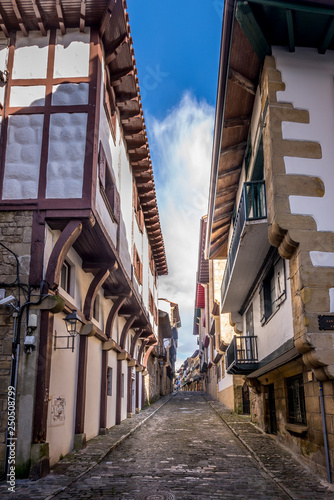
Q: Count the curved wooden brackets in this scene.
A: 7